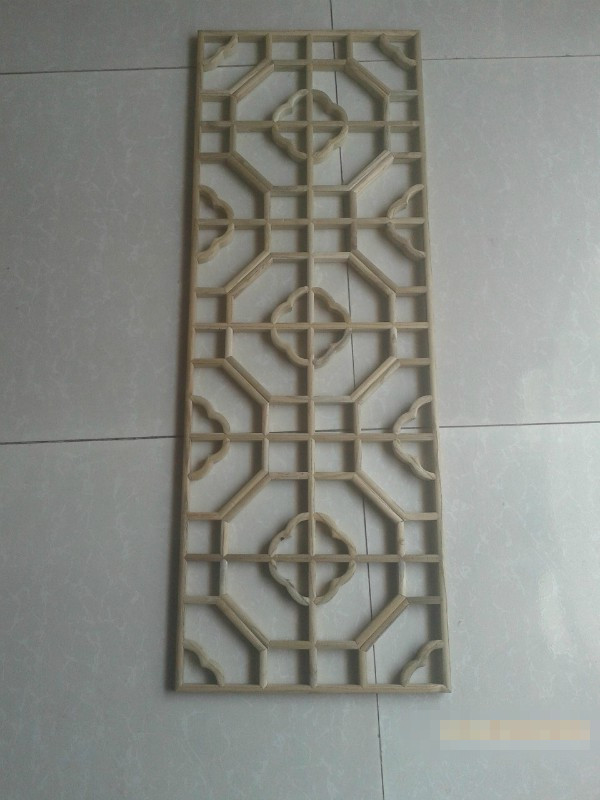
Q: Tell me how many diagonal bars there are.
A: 12